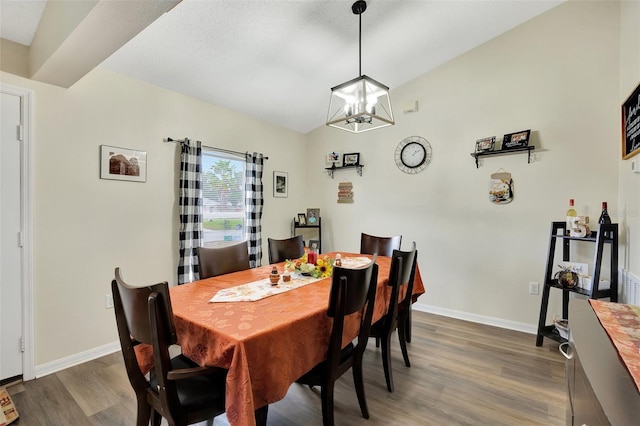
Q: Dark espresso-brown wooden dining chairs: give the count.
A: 6